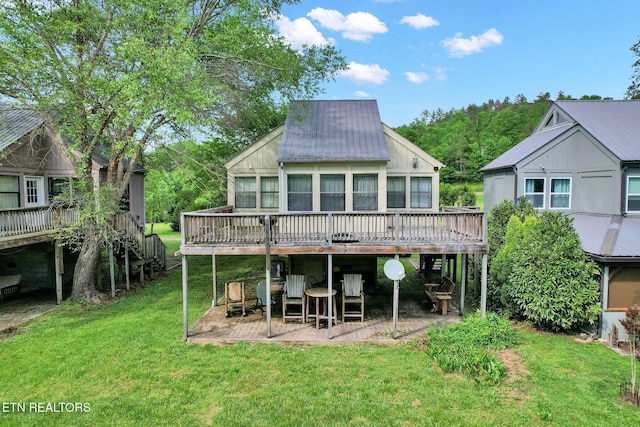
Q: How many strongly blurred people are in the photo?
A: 0